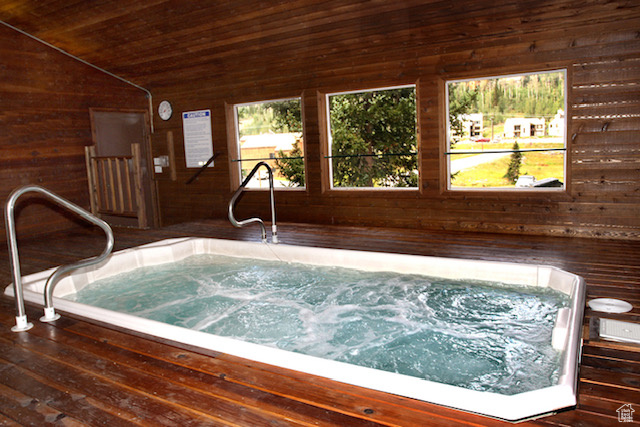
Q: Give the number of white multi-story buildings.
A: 3